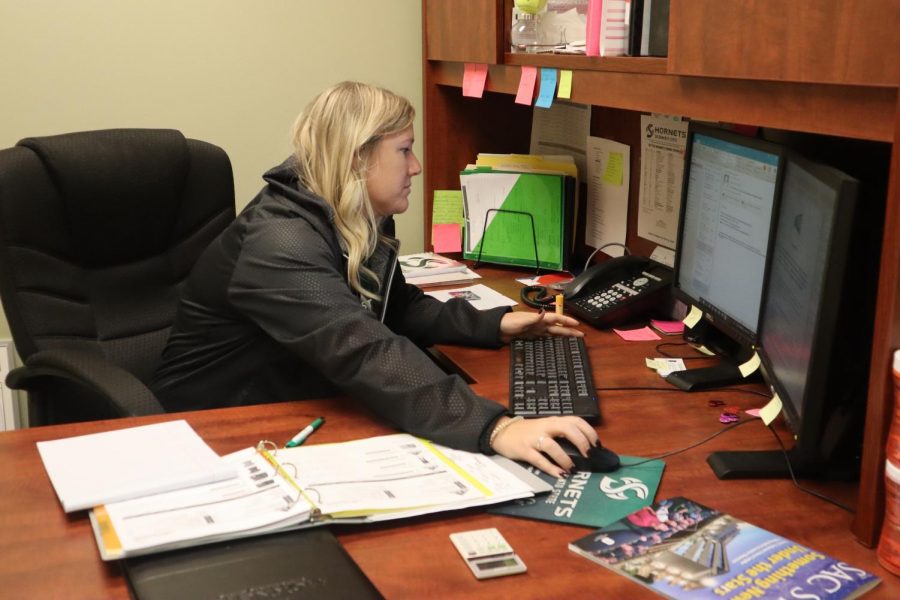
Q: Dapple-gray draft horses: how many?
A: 0